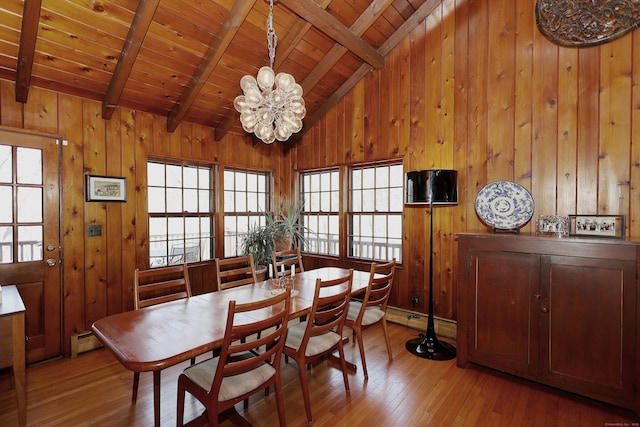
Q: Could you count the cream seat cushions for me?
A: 3